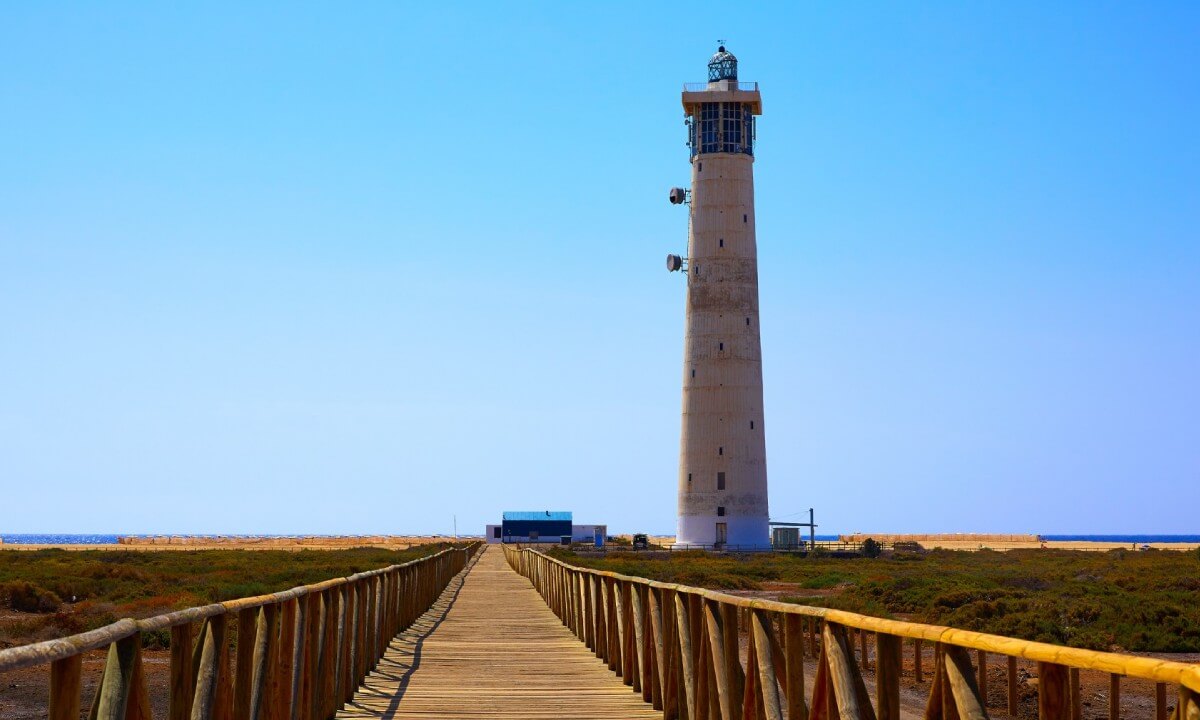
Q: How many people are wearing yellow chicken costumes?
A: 0